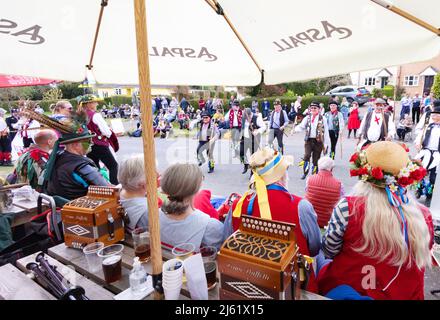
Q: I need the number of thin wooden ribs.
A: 3